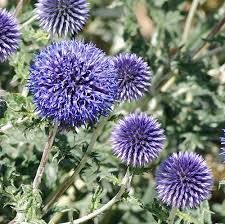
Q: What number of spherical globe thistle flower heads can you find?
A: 6